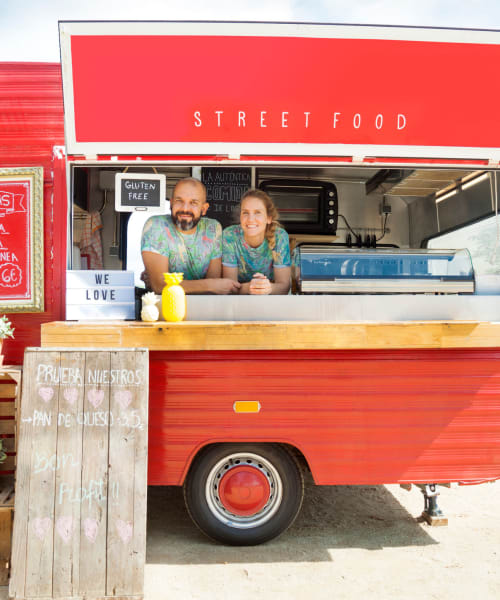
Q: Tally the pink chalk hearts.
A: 8